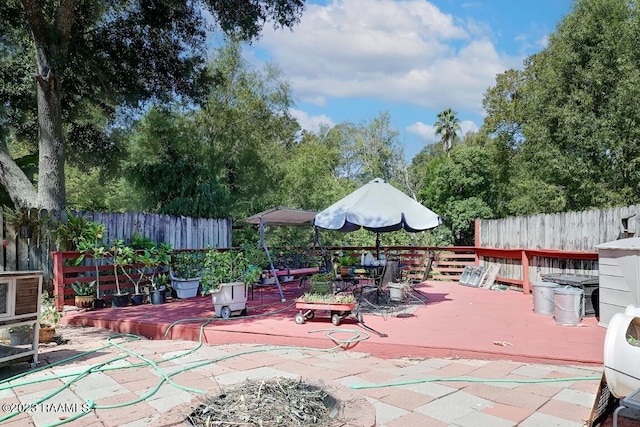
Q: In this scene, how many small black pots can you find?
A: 4